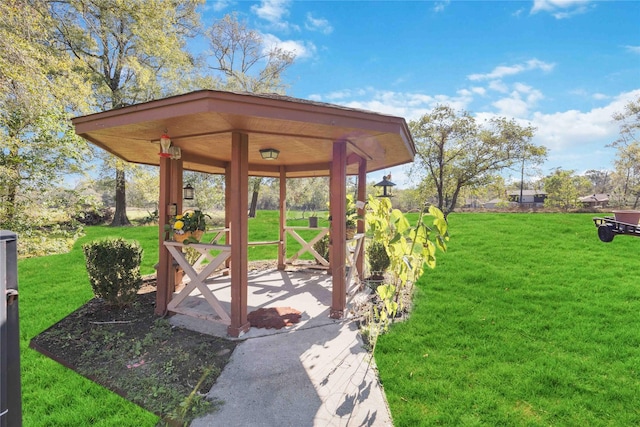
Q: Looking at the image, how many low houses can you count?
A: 2